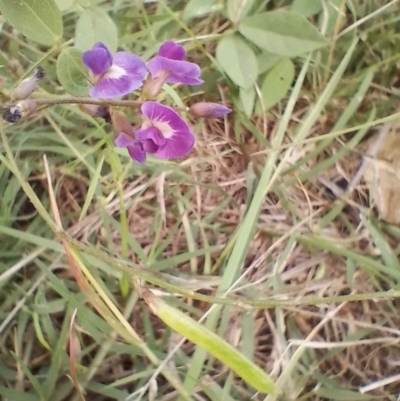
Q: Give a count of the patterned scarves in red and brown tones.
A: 0